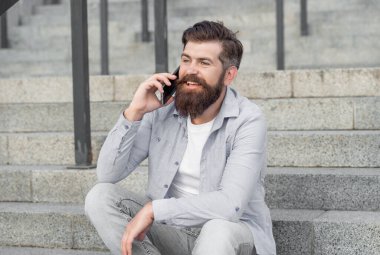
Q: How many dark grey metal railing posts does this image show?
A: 7